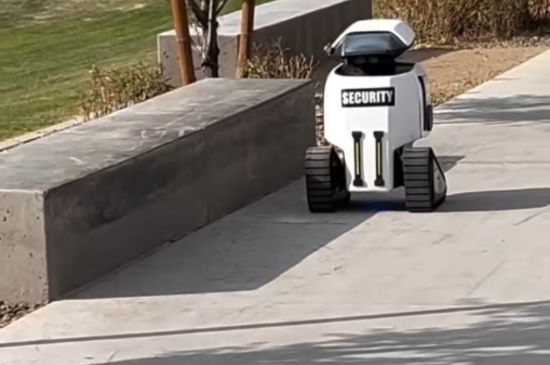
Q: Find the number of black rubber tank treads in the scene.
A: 2